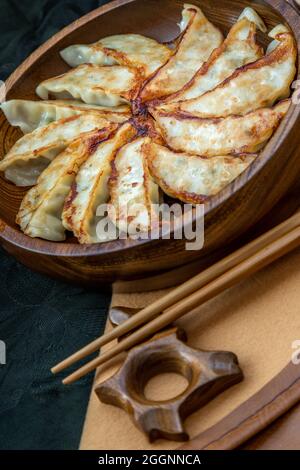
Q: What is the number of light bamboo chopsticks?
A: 2